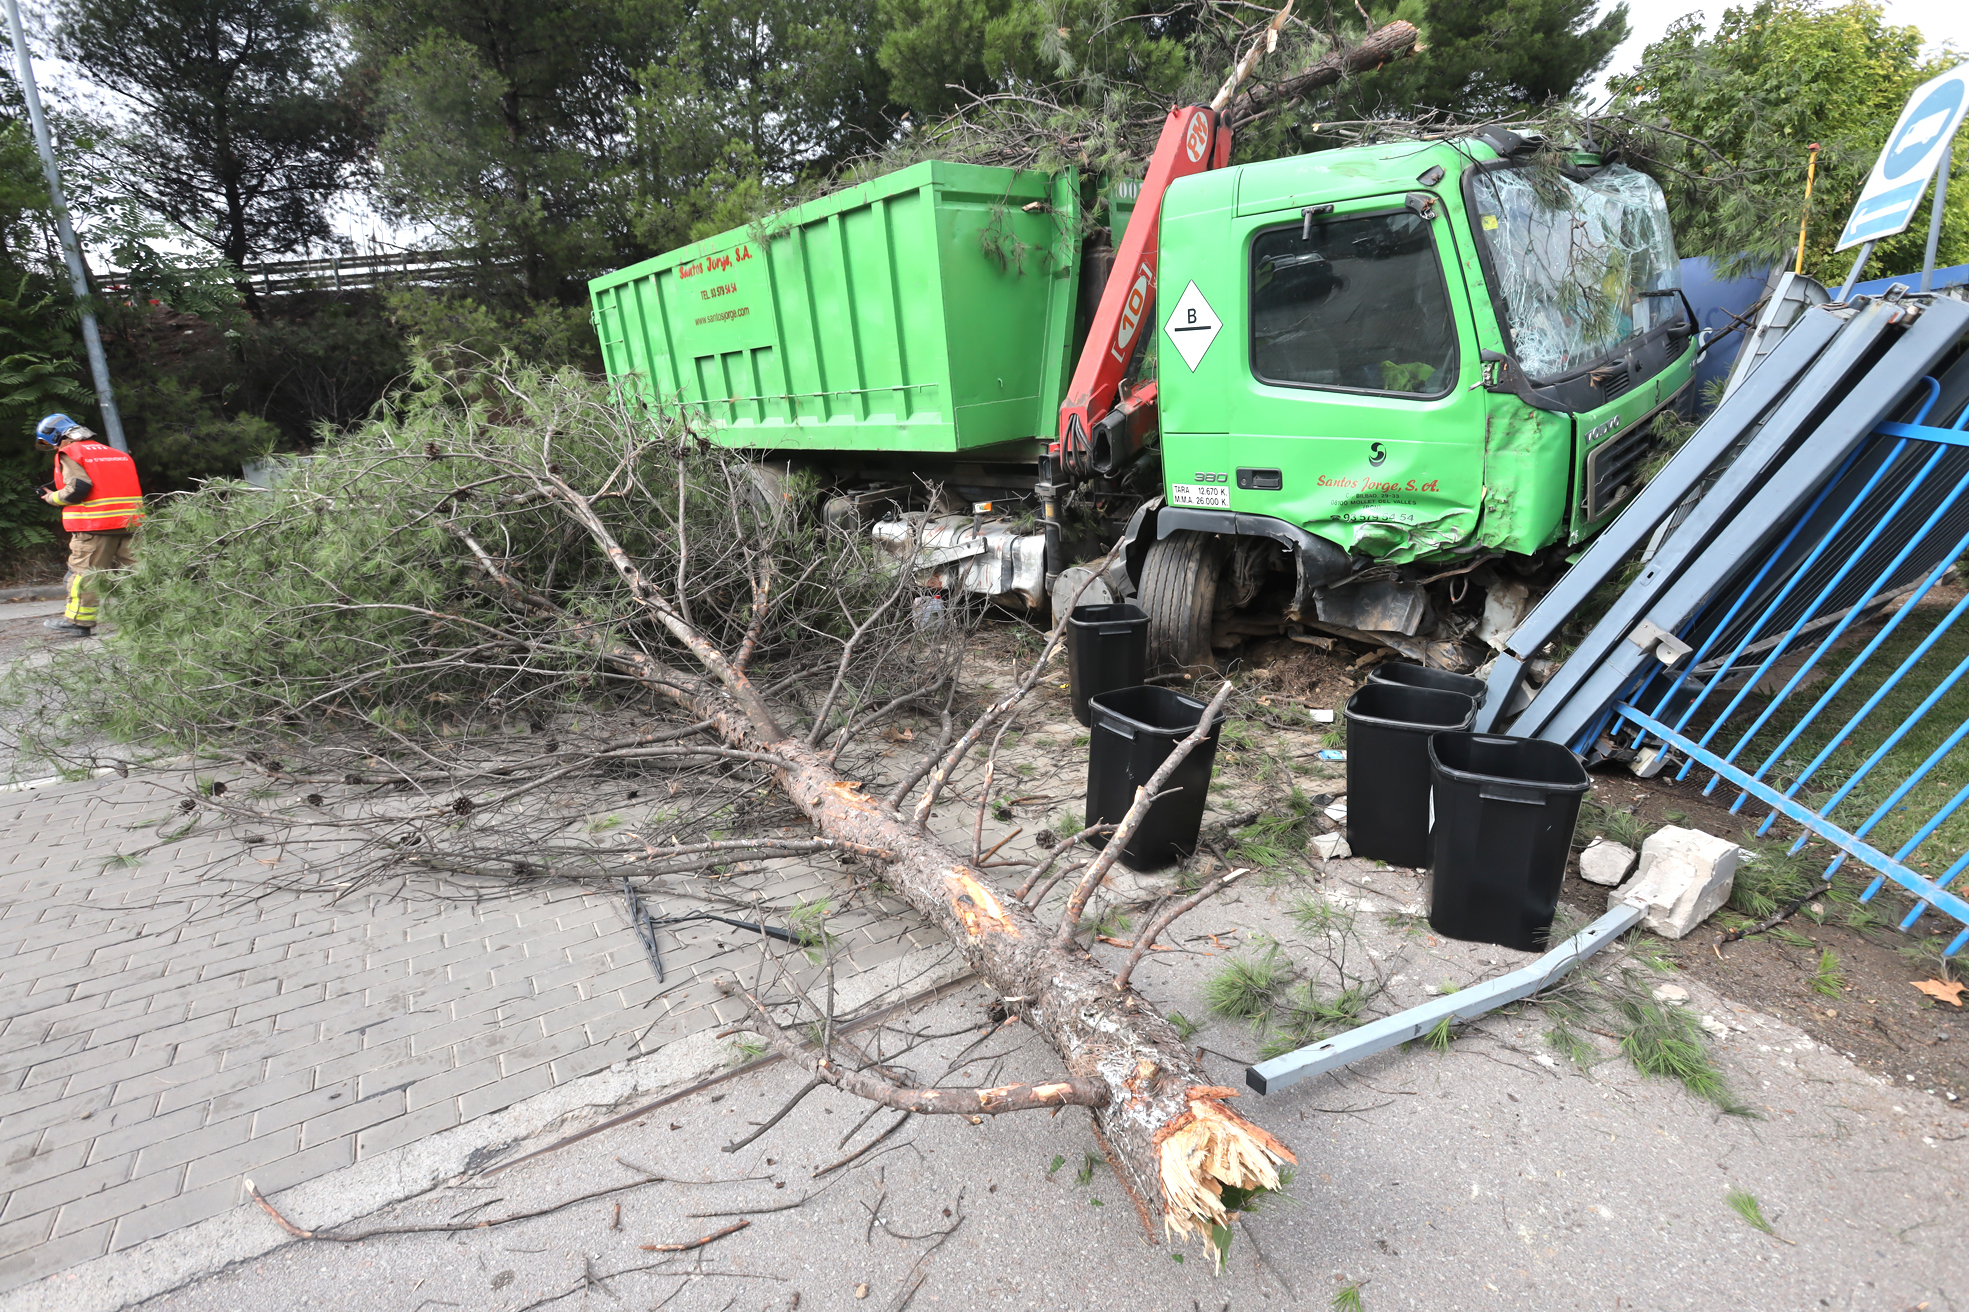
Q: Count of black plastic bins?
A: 5